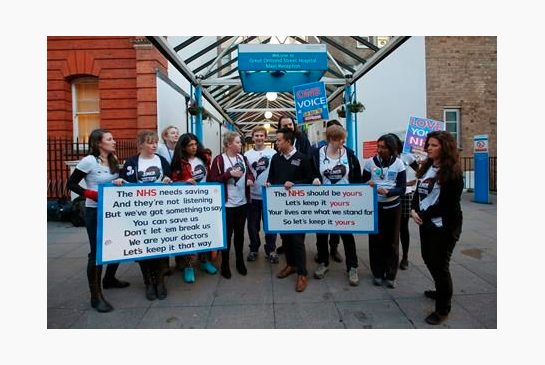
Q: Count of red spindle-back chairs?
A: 0